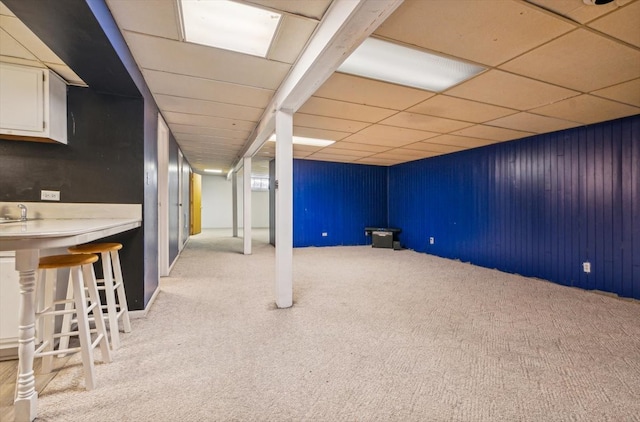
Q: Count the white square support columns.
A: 3